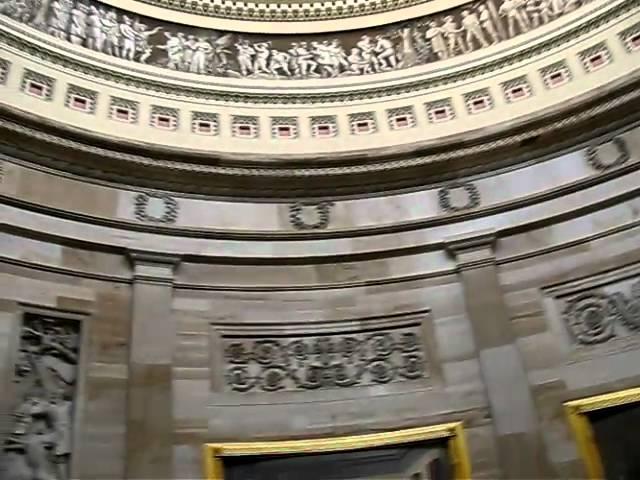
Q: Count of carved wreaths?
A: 4